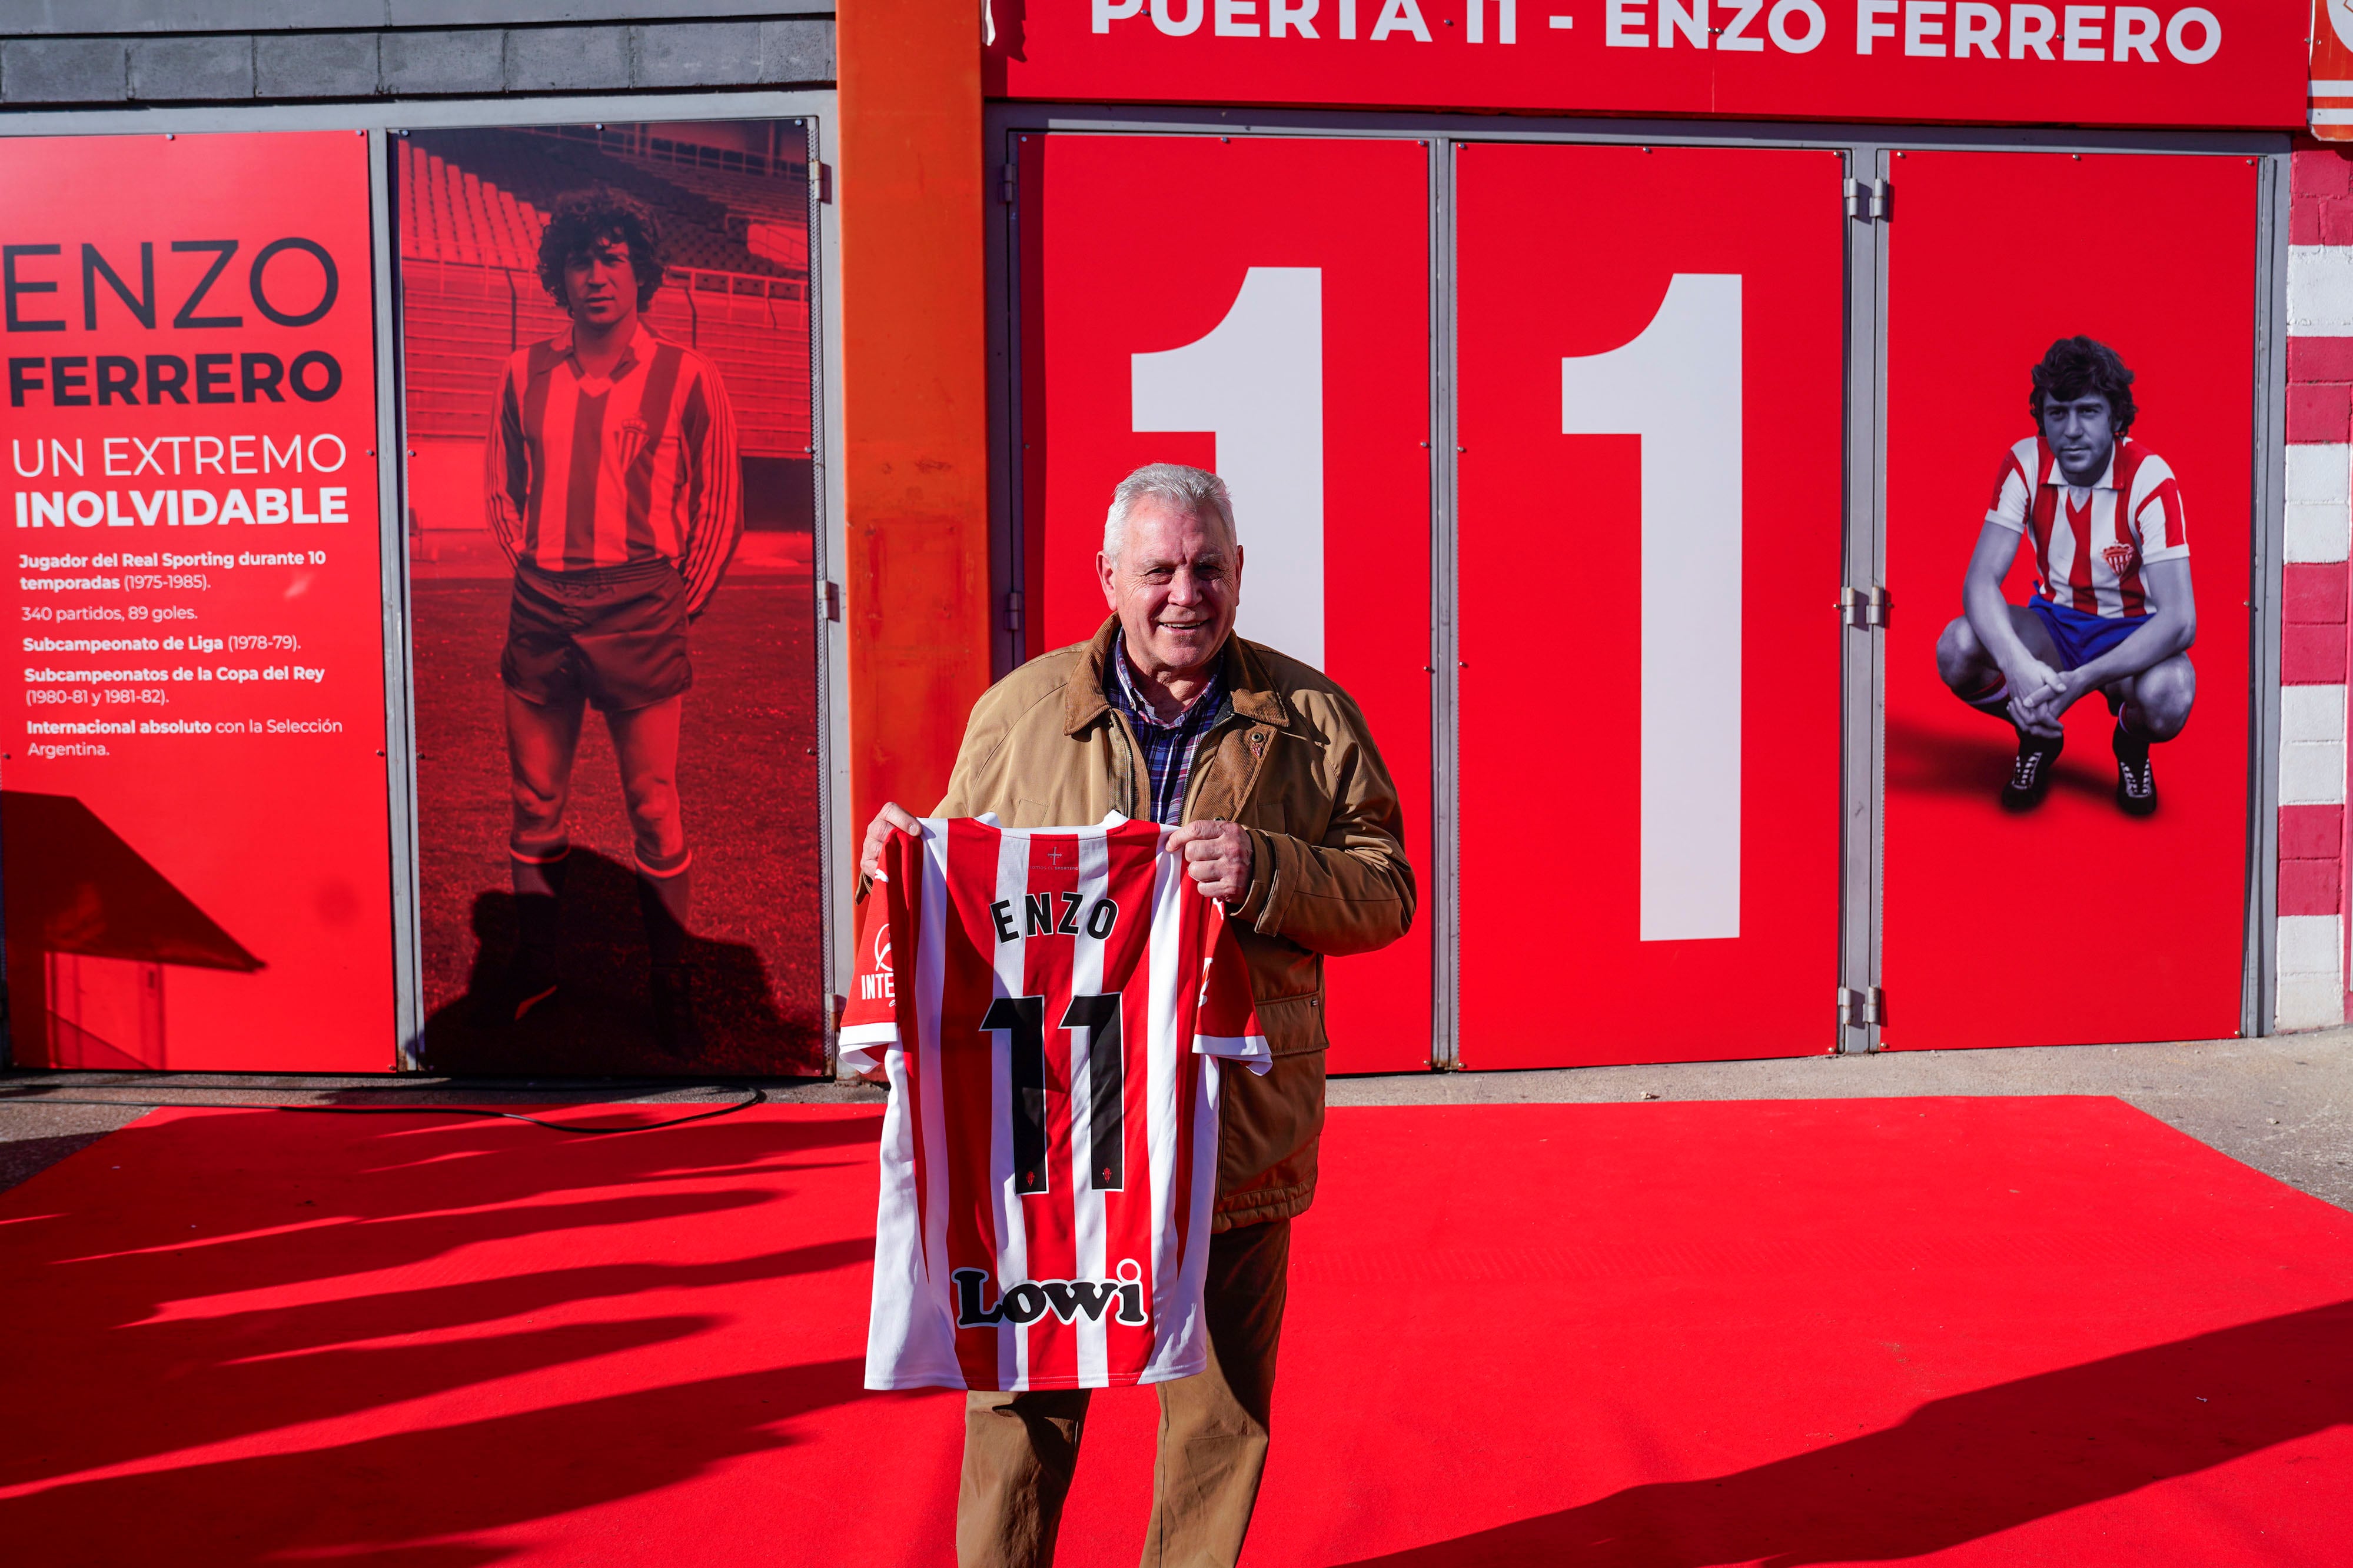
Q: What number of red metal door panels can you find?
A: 5